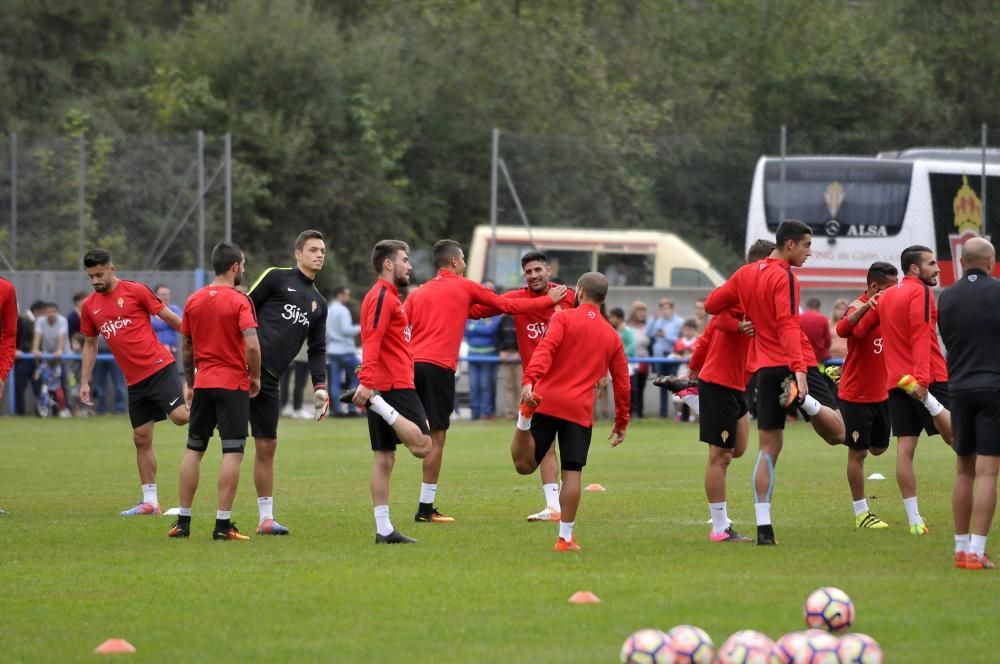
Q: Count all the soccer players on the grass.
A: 13